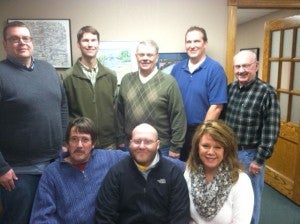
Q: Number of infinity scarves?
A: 1